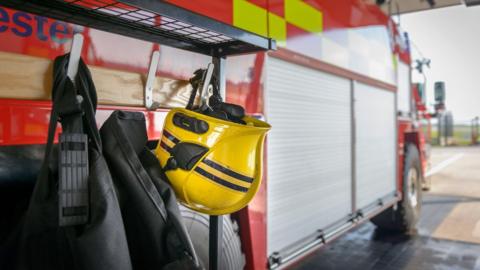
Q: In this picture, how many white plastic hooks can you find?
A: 3